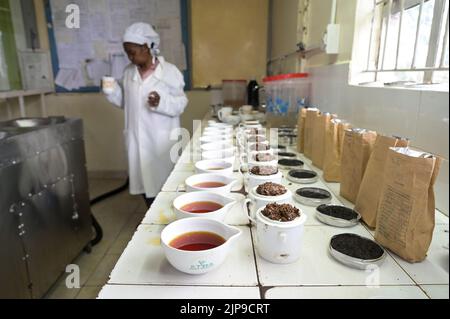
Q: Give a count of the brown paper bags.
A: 7